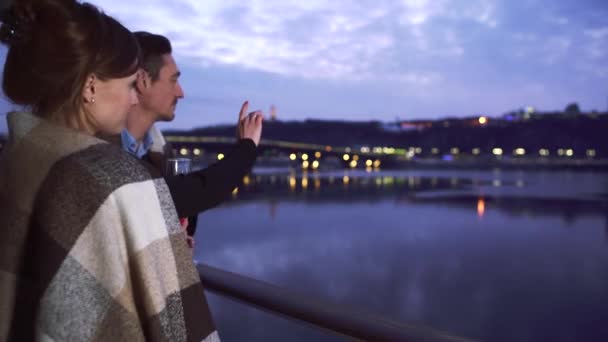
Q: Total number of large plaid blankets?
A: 1